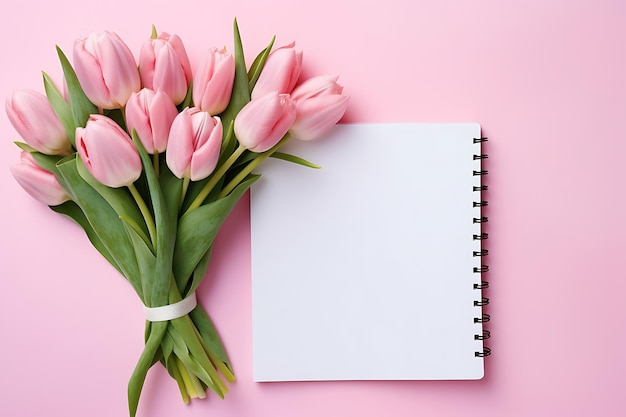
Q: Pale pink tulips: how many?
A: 11